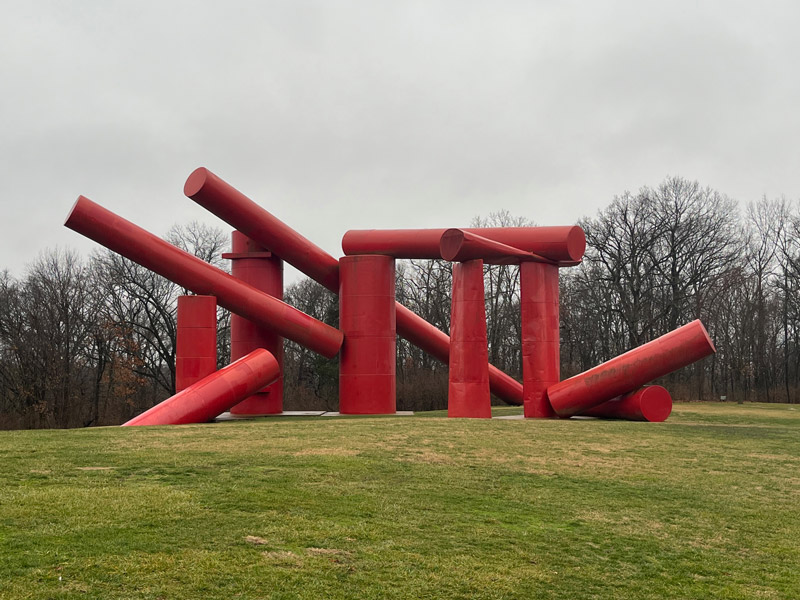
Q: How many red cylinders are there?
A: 12